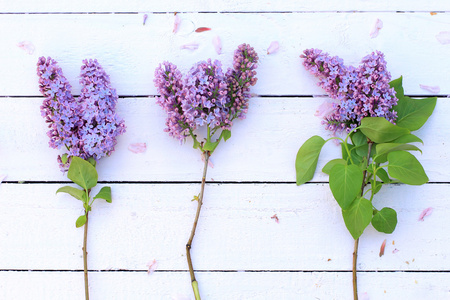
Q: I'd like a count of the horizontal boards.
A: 5